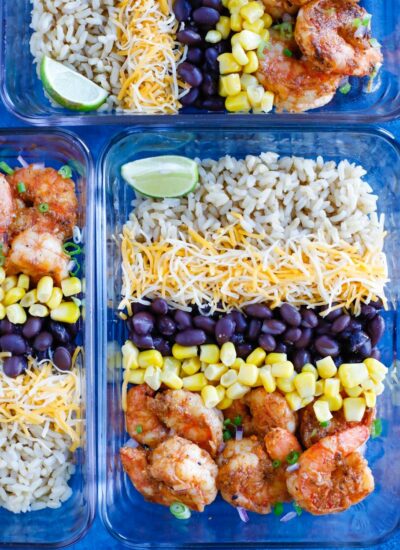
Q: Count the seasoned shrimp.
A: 12